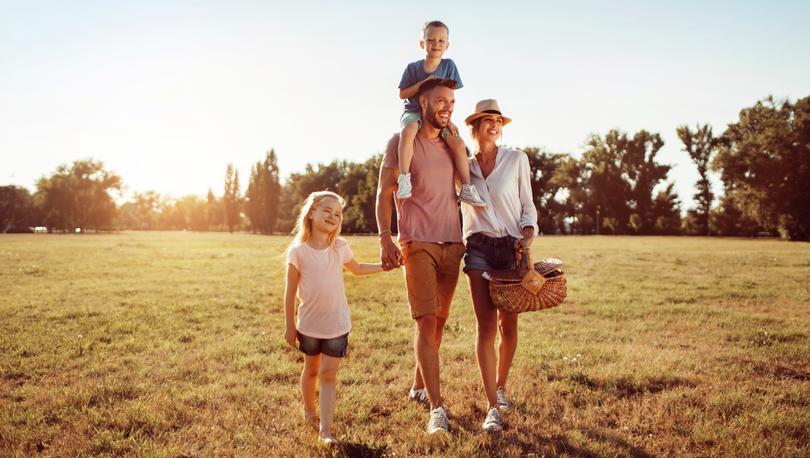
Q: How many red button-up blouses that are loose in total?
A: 0